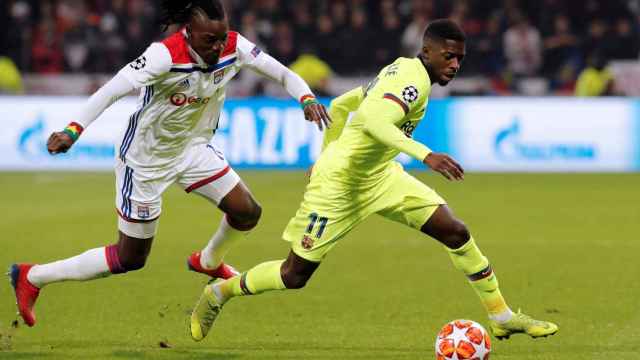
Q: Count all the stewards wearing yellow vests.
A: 3